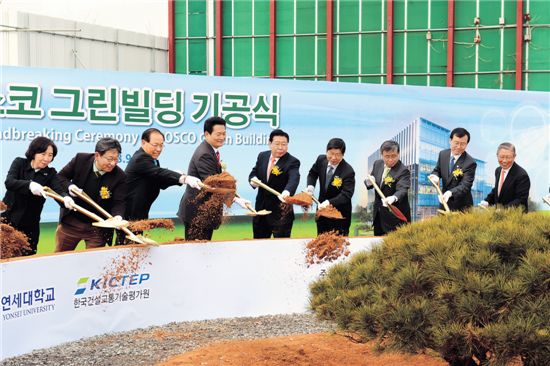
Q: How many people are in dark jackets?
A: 9